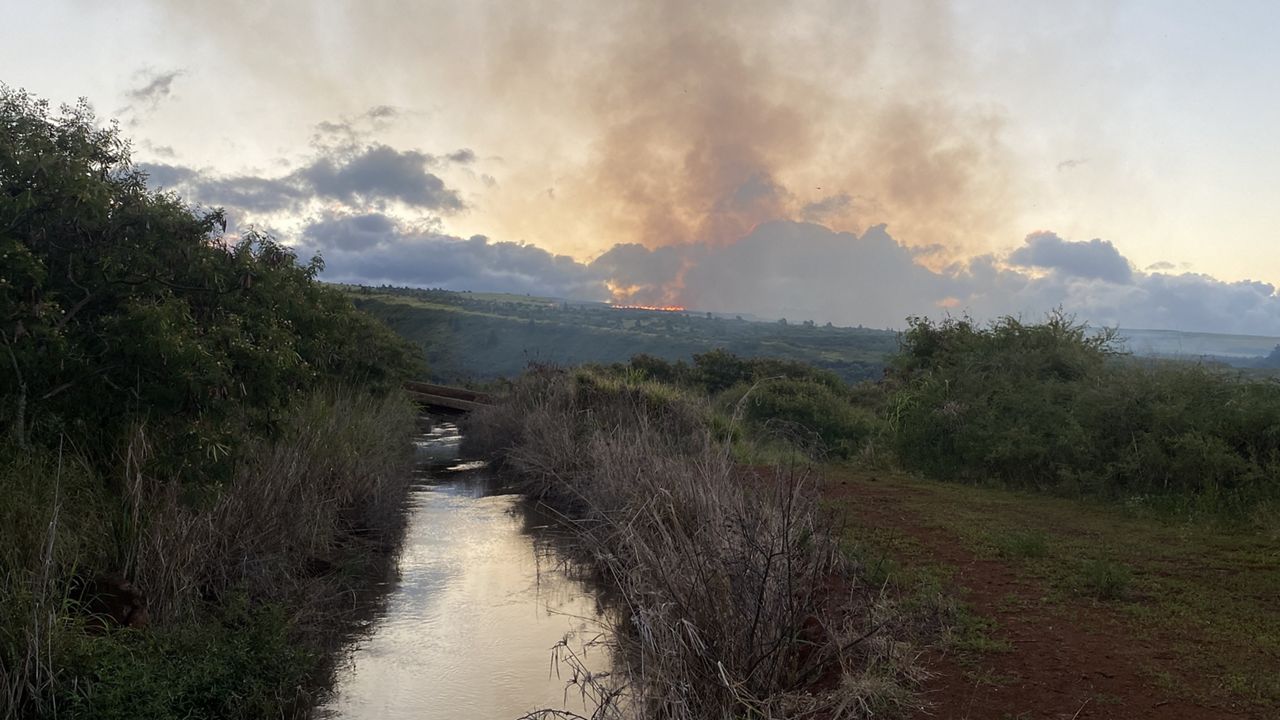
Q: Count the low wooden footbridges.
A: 1